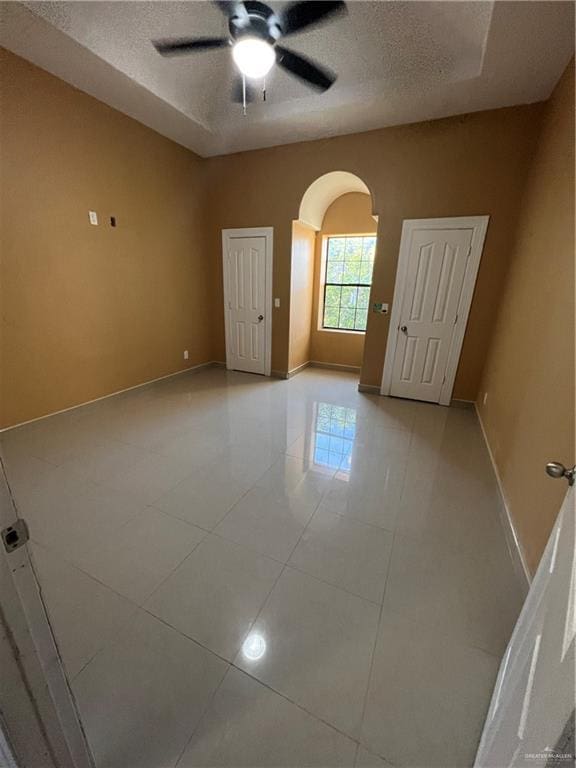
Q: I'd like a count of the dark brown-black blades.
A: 5